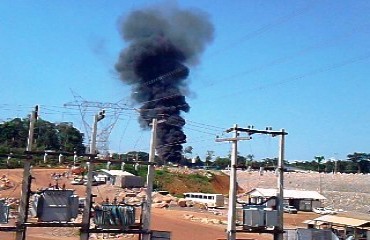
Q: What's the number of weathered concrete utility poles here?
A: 5